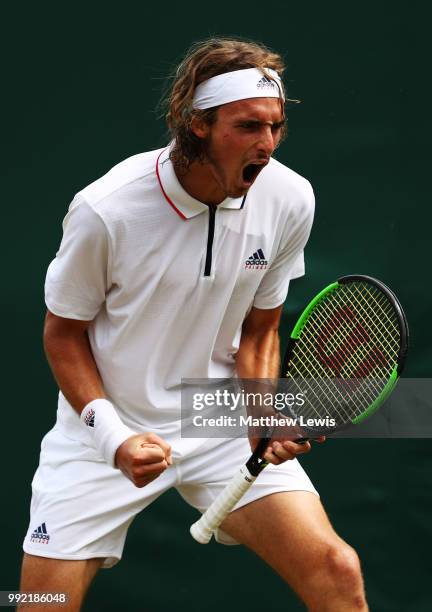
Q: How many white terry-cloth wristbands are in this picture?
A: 1